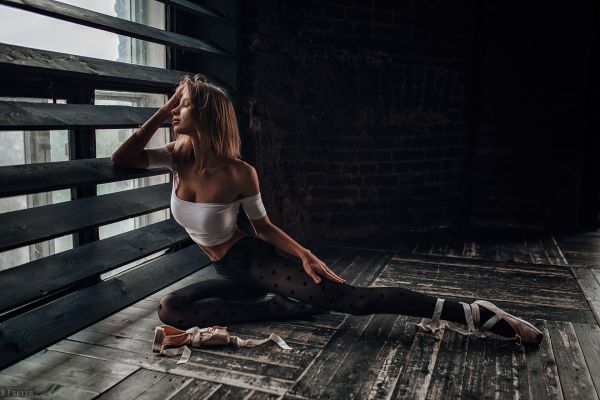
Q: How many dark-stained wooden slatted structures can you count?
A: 1